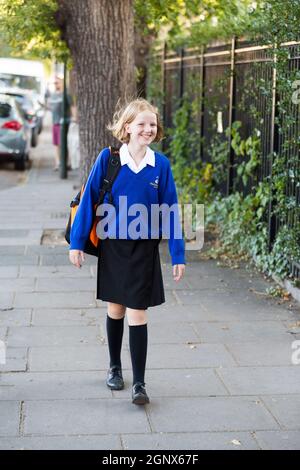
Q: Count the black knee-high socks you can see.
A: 2